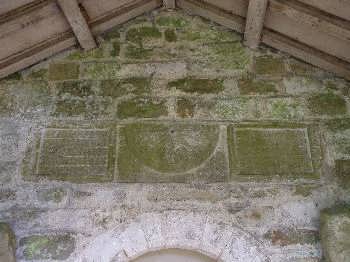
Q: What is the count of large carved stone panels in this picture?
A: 3